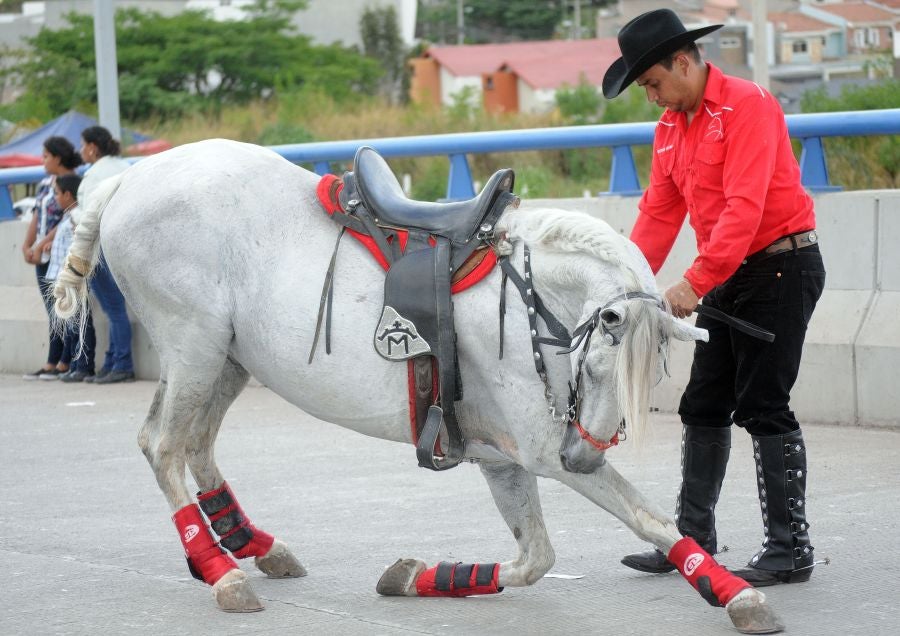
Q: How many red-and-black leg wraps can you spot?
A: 4